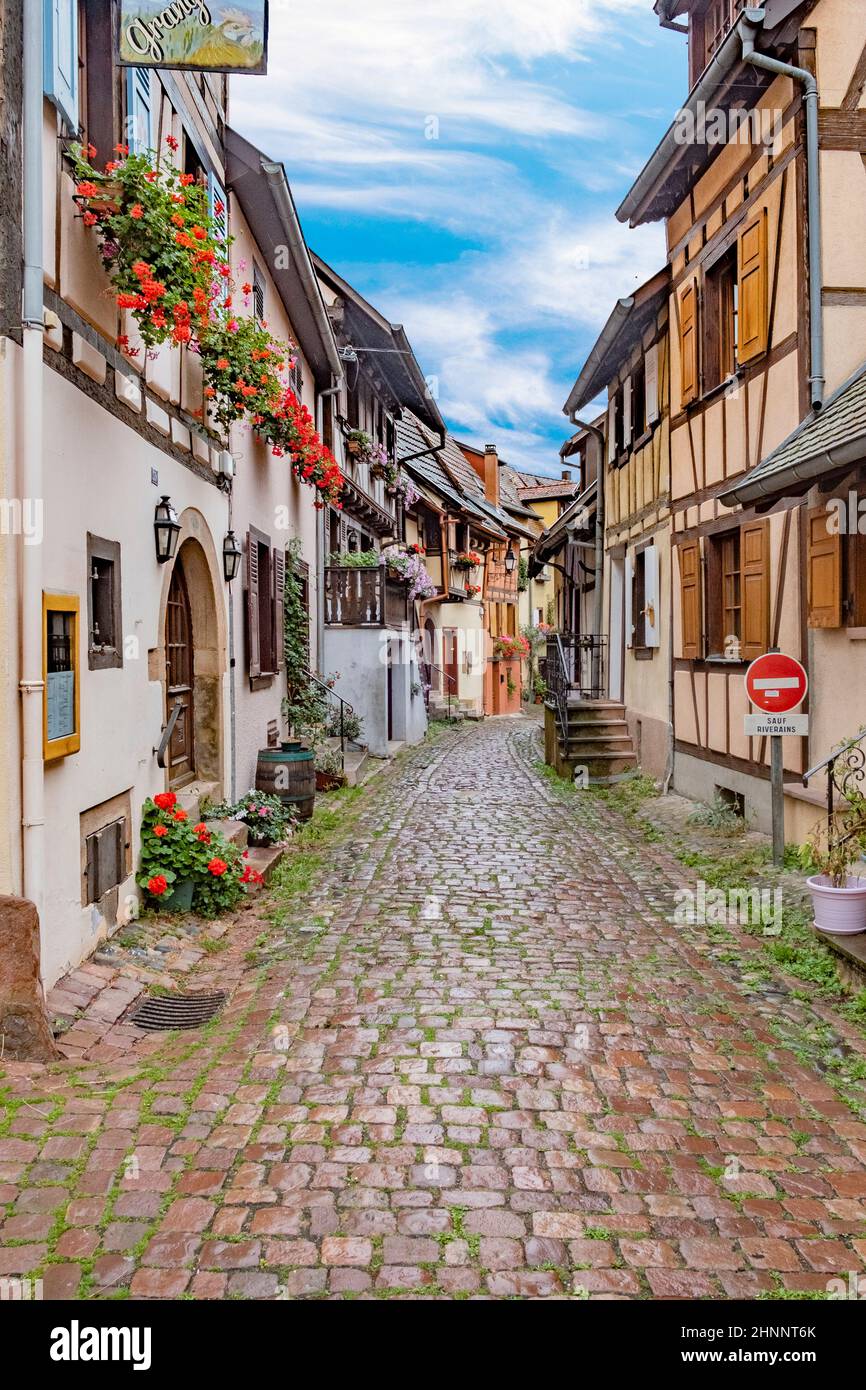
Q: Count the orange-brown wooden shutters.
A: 5